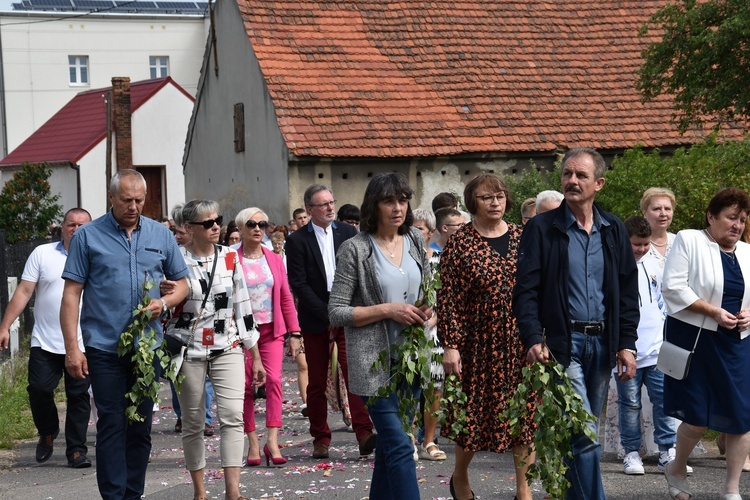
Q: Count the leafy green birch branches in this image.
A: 4